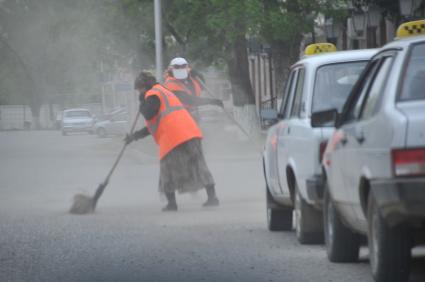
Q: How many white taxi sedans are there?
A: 2